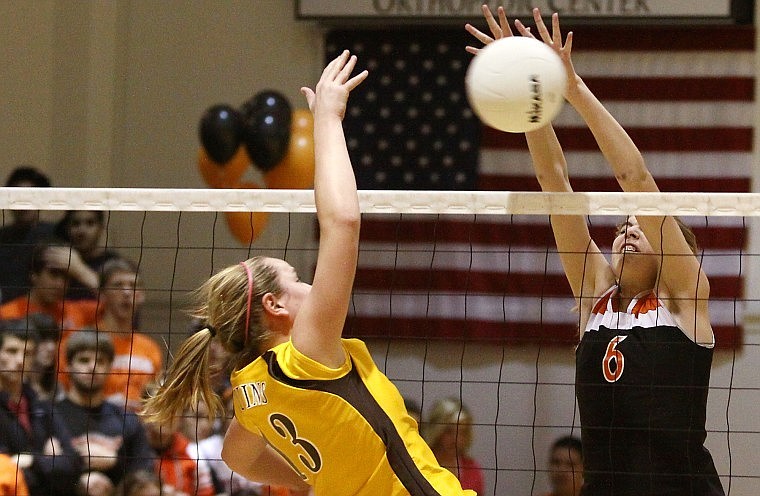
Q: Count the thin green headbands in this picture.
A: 0